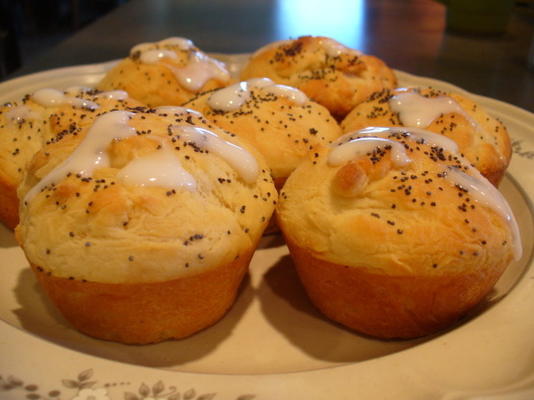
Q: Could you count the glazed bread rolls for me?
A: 7